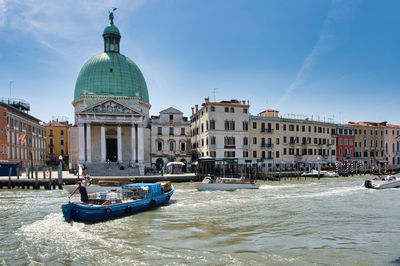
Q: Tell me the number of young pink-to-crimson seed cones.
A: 0